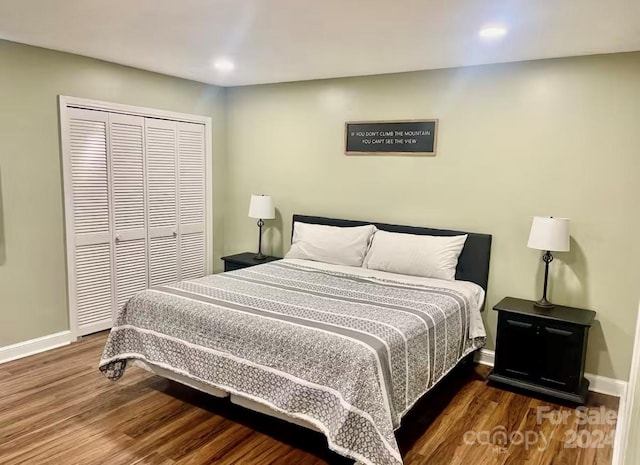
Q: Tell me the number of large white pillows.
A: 2